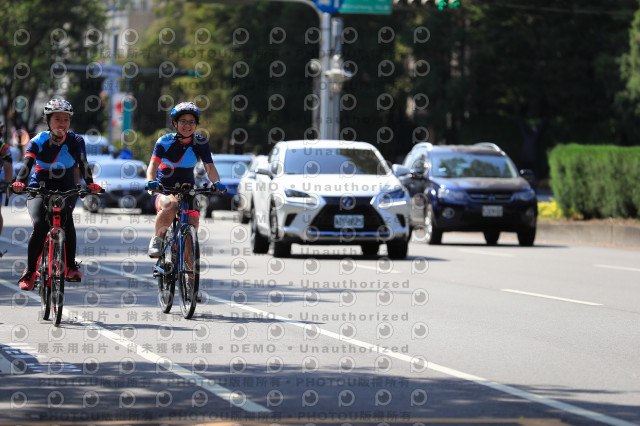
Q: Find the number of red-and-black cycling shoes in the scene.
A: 2